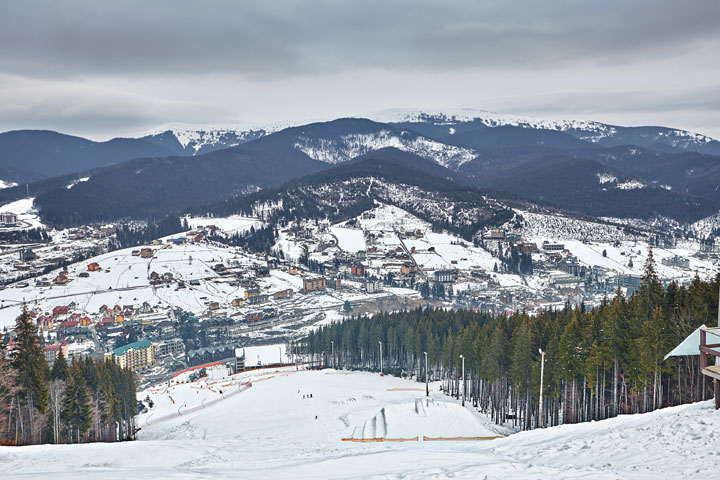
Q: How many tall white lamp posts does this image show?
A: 5